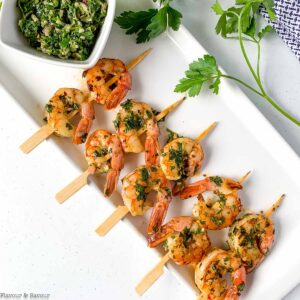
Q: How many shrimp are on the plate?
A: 10